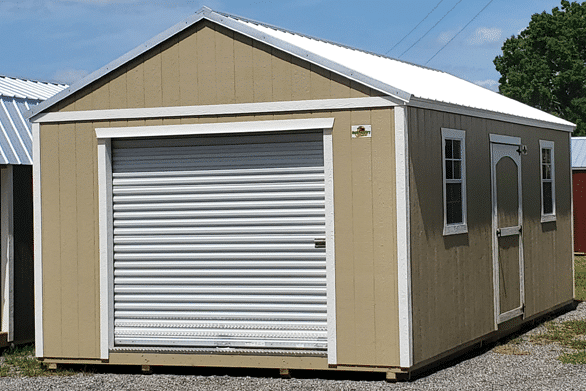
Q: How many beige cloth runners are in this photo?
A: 0